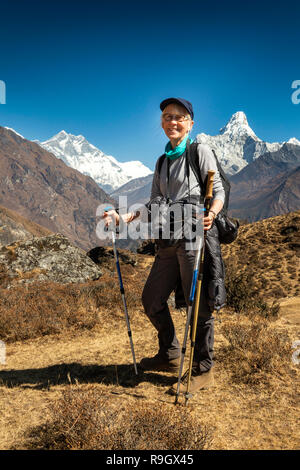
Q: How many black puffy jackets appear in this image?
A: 1